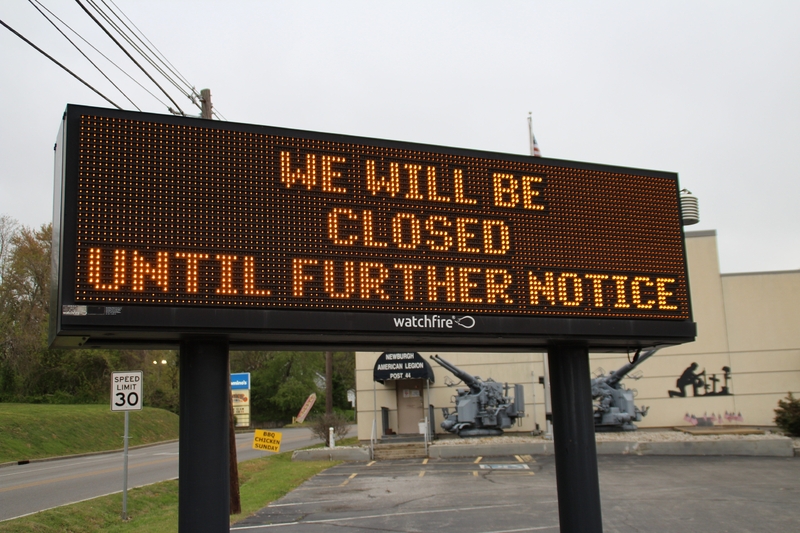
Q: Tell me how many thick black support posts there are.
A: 2